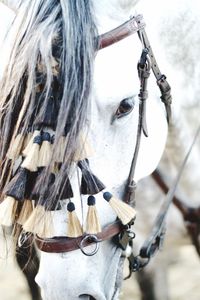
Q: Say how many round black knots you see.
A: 5